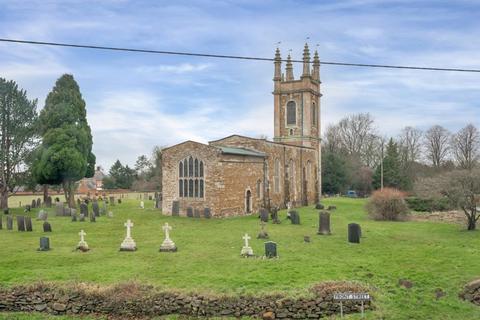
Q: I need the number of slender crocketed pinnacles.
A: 4